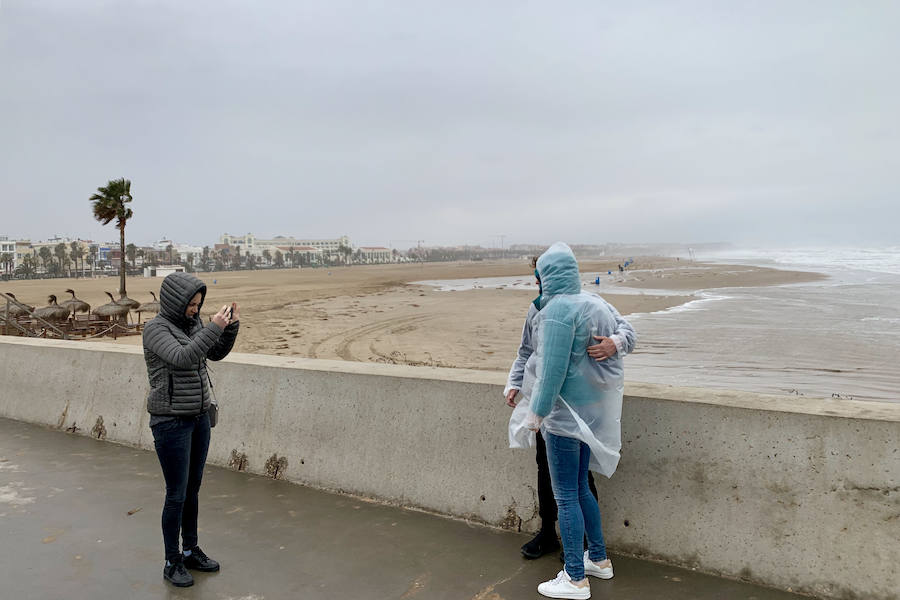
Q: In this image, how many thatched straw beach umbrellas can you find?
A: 6